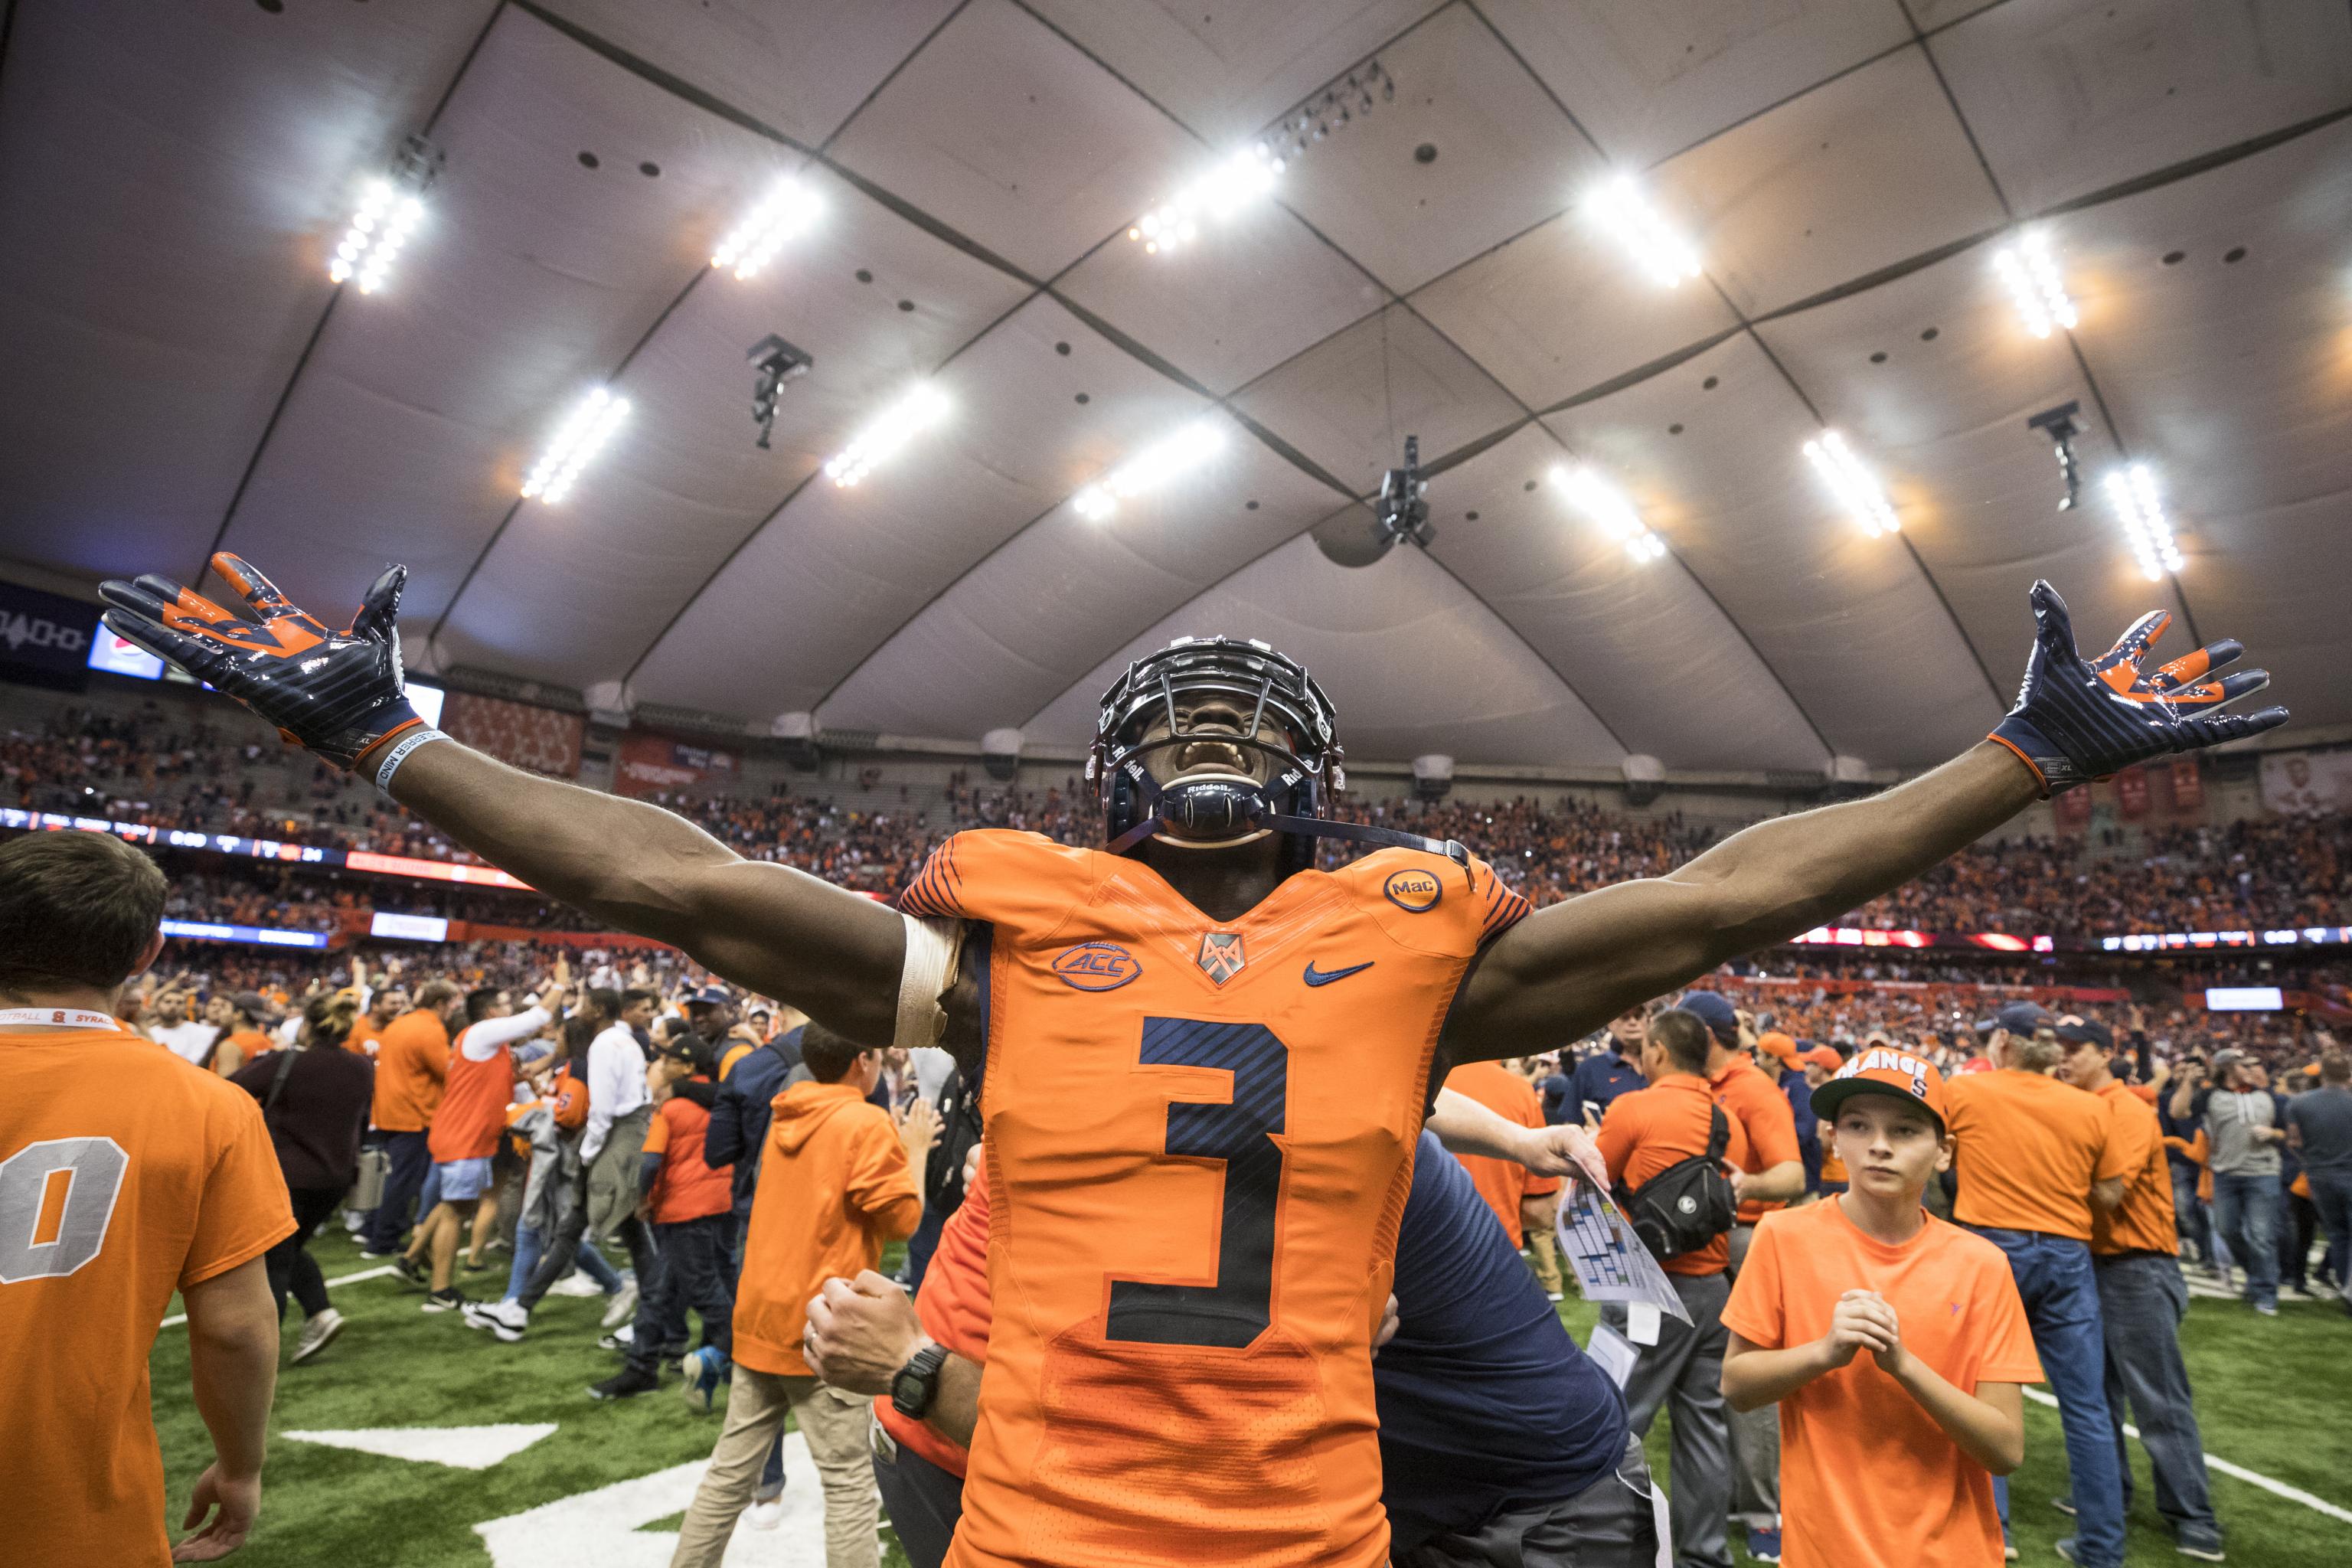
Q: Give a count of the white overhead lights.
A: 11